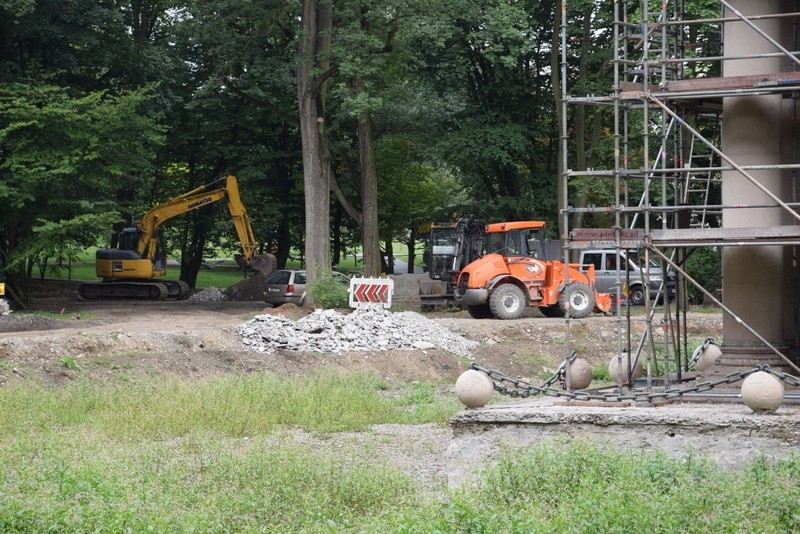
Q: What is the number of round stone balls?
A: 5